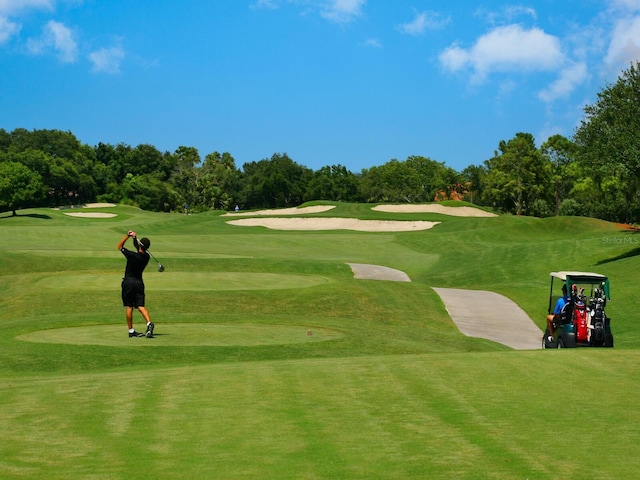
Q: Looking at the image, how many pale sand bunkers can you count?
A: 5